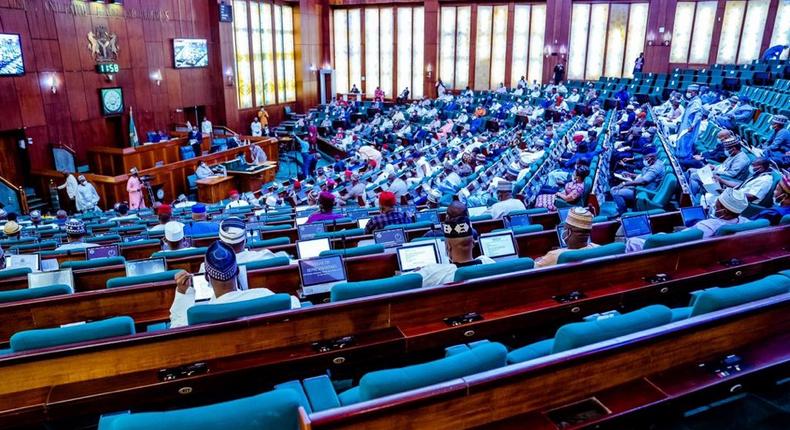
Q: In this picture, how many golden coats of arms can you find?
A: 1